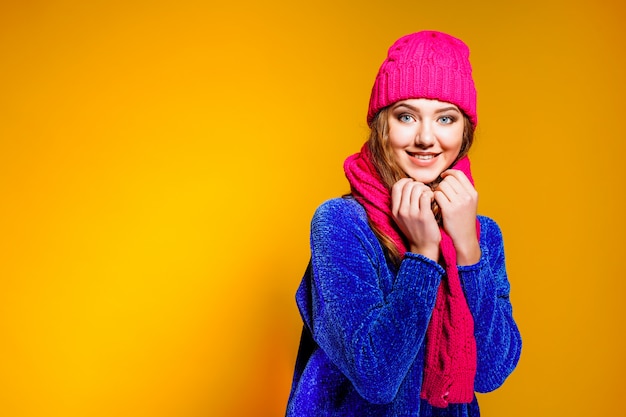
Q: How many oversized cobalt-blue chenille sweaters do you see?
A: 1